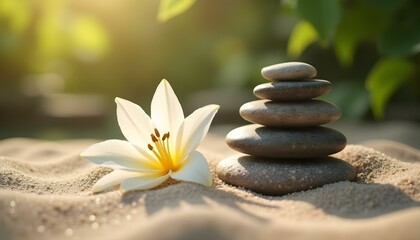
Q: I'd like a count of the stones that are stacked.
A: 5